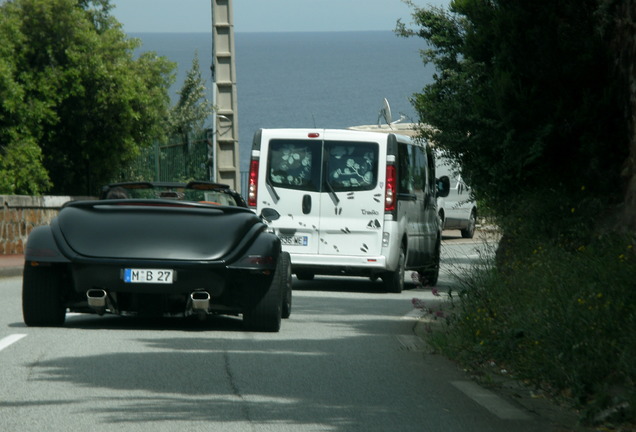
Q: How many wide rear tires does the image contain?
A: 2